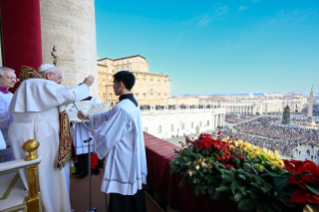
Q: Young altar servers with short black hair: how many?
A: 1